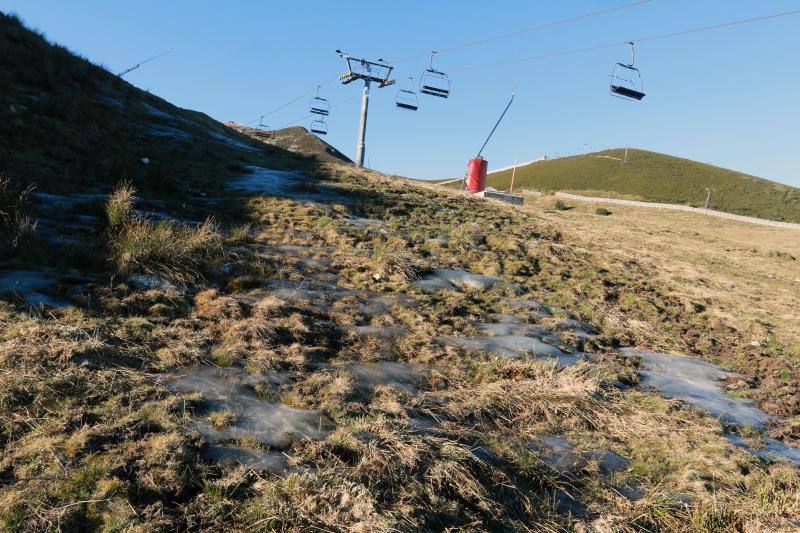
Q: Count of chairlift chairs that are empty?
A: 6